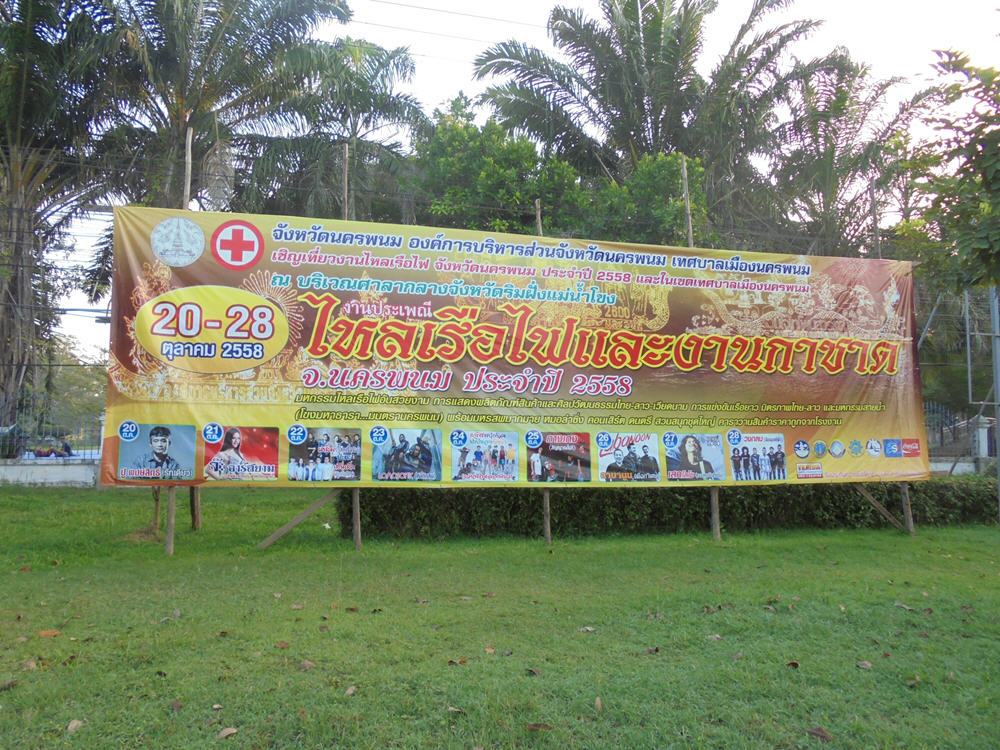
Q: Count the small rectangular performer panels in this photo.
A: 9